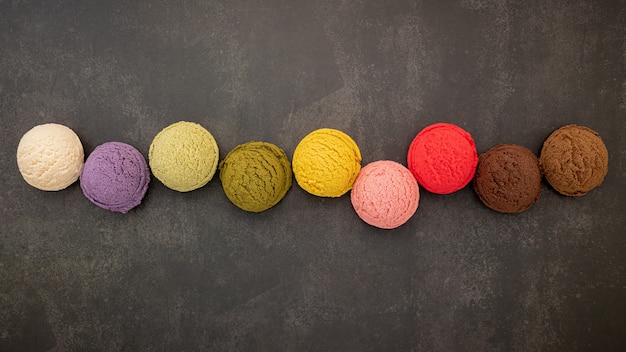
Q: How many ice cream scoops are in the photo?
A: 9